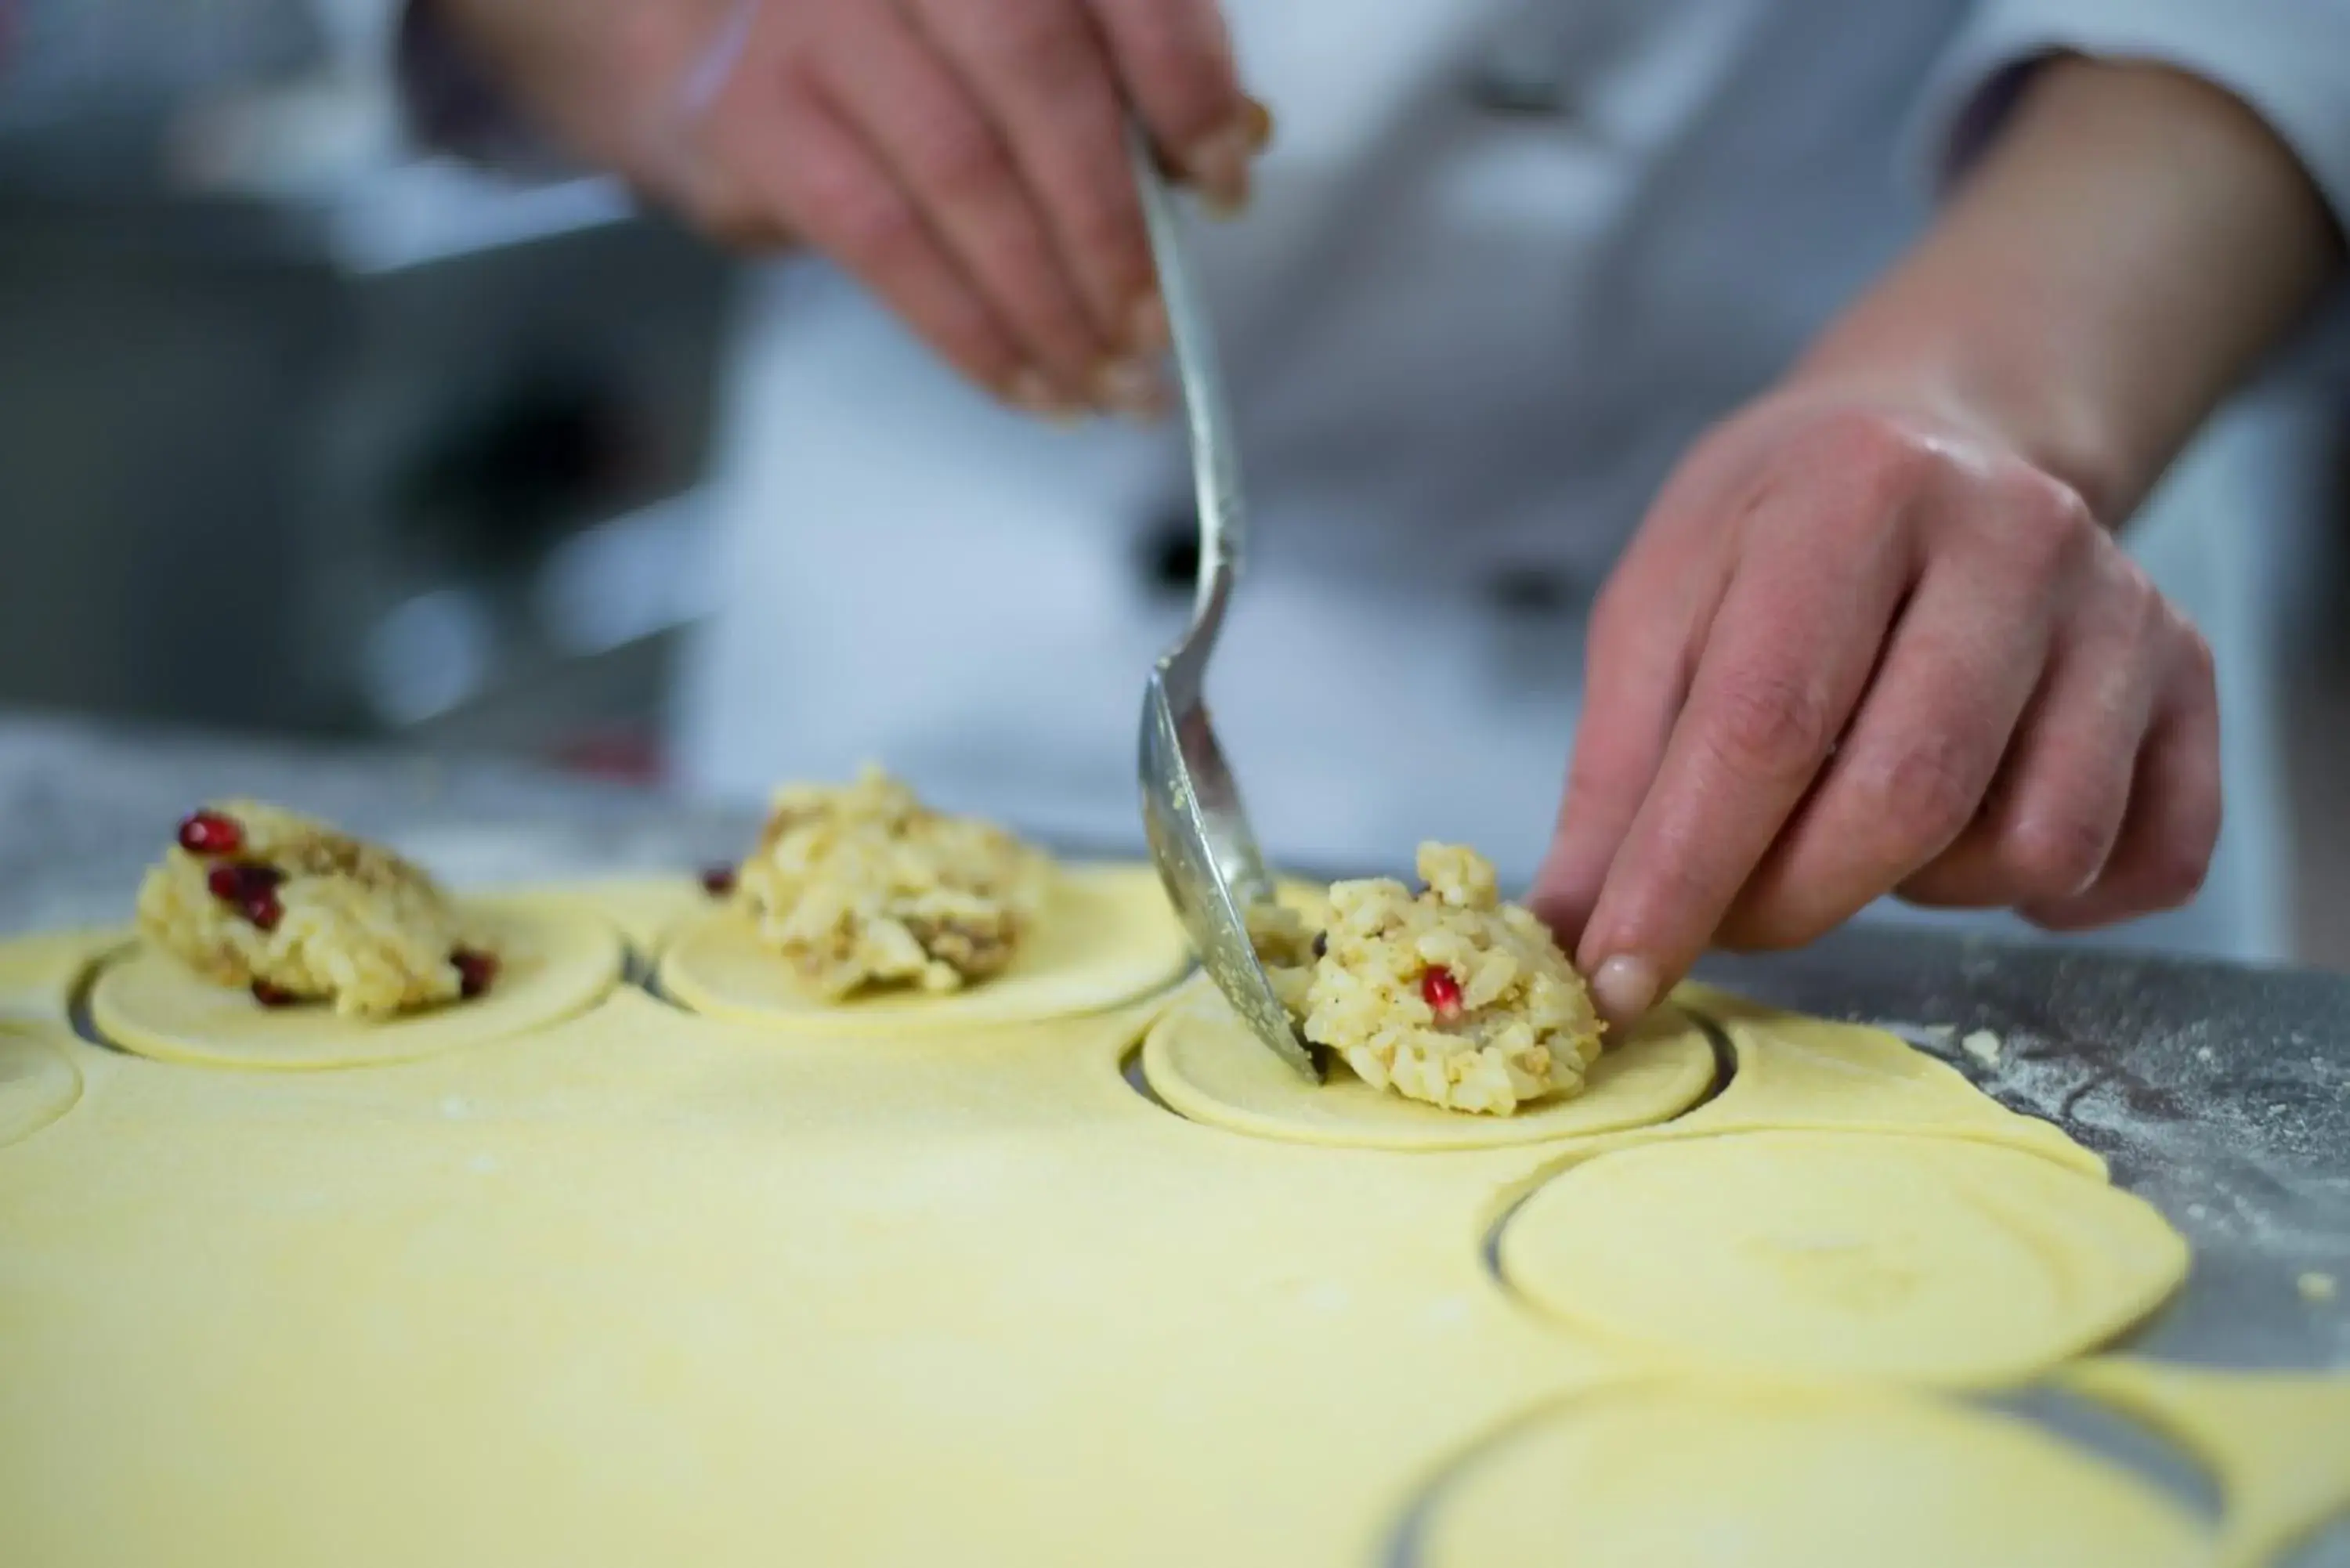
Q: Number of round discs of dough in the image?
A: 6